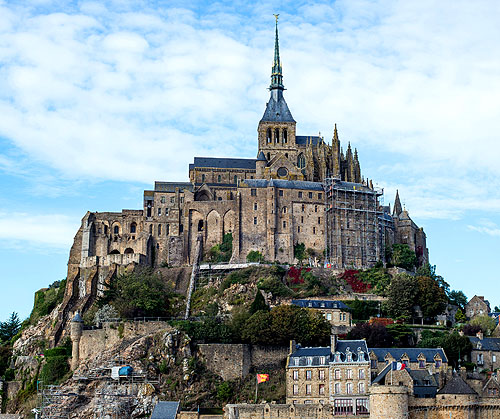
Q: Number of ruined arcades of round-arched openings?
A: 1